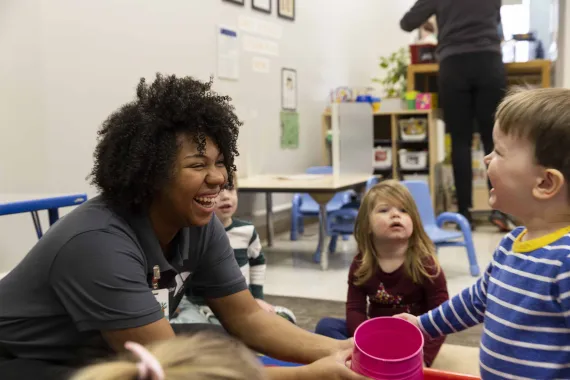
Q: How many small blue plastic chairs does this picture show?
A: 3